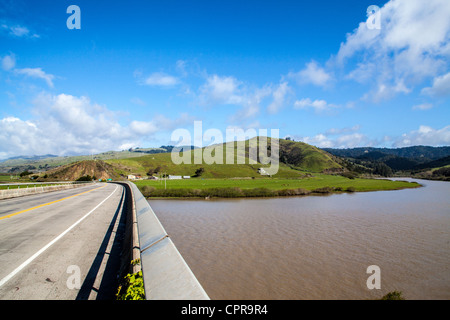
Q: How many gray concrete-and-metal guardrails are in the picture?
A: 2